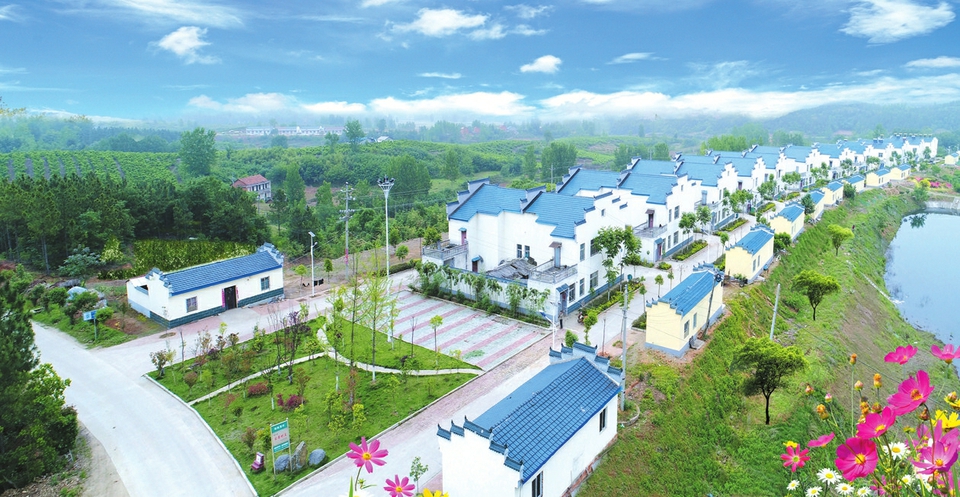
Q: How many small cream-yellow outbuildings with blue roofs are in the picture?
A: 9